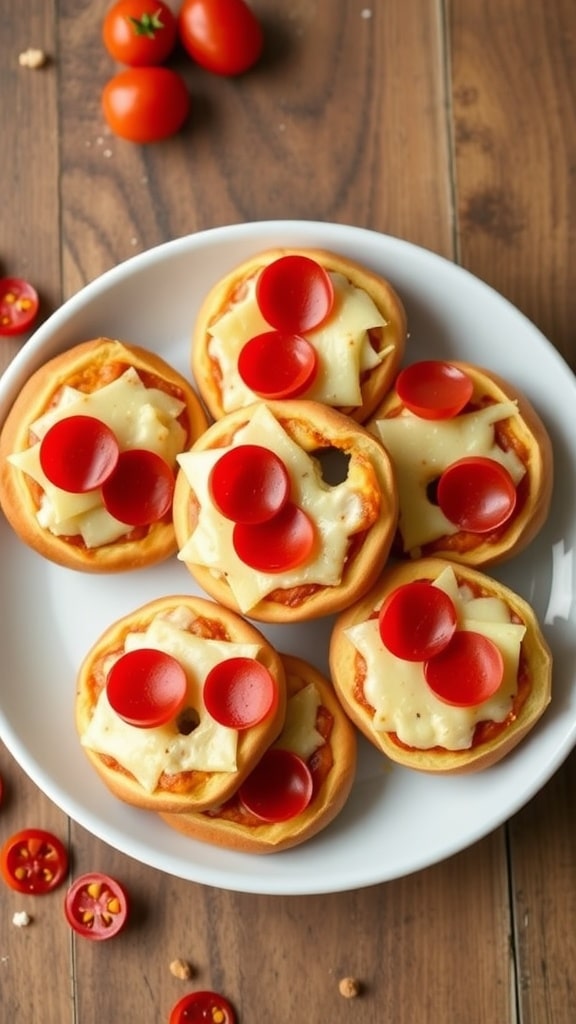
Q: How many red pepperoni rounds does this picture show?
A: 13